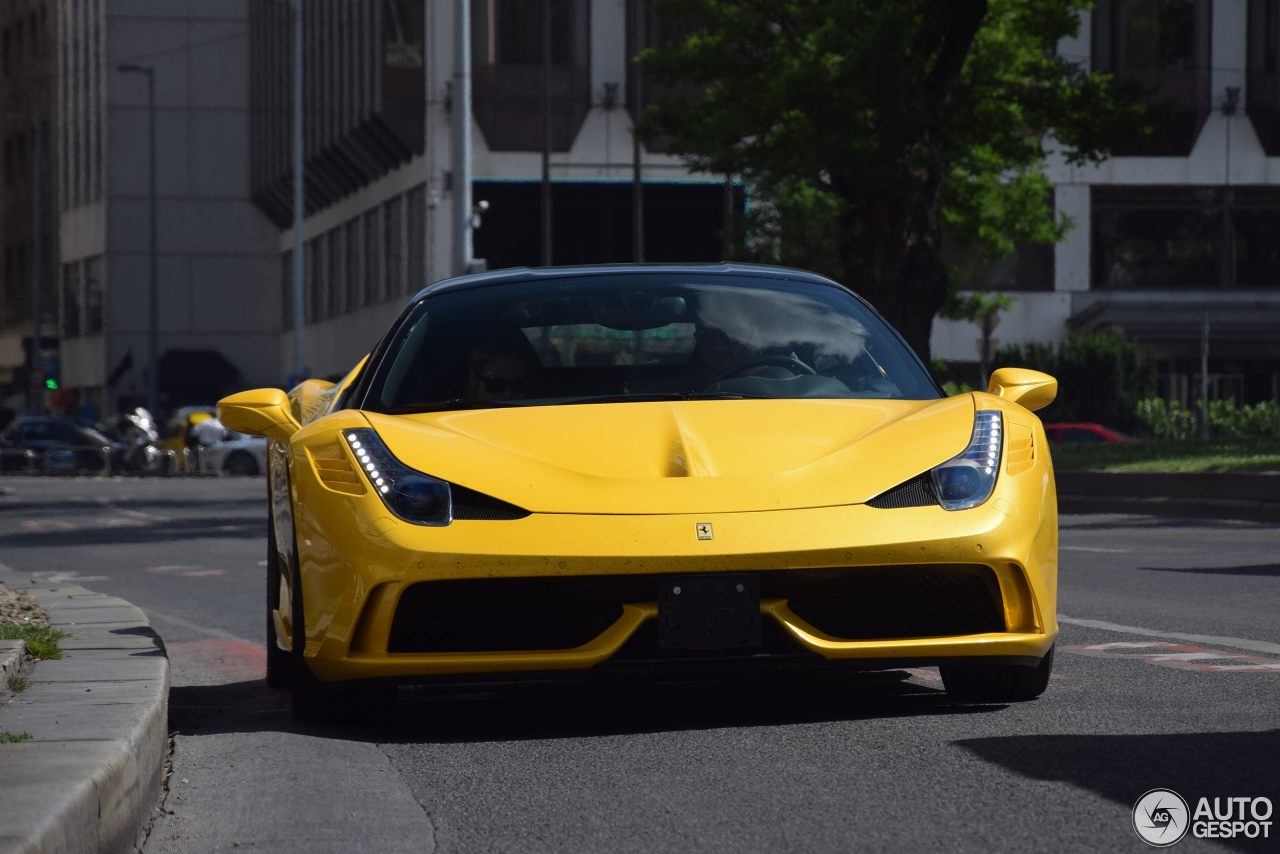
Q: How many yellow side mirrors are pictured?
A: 2